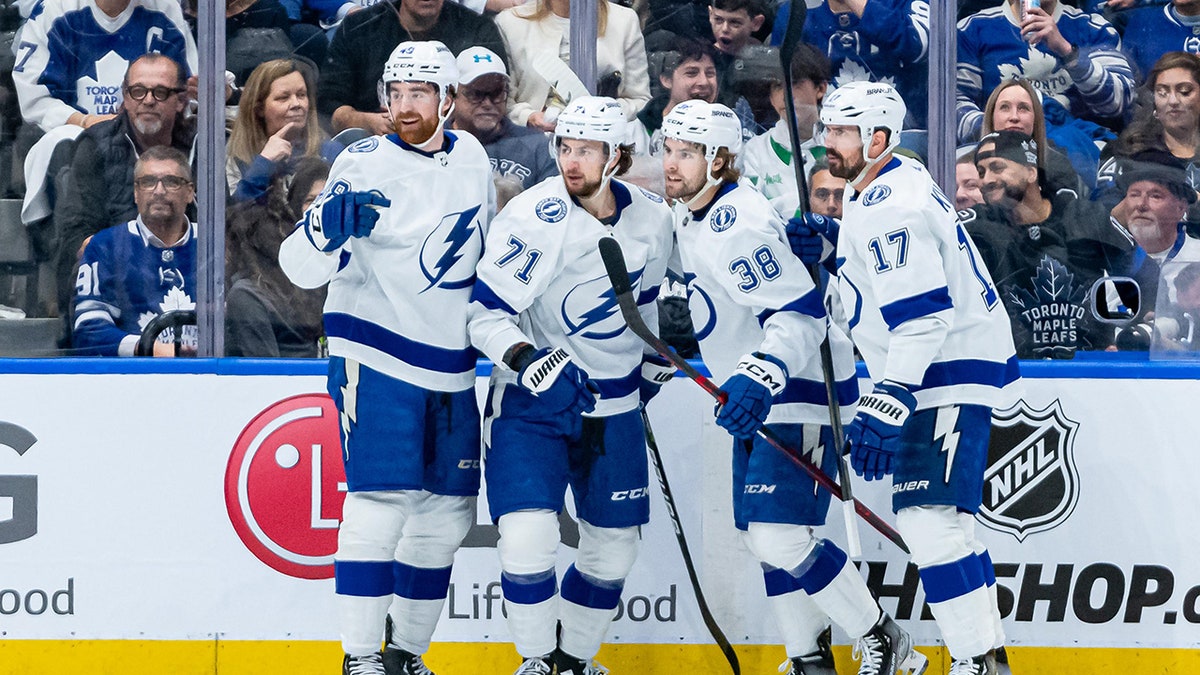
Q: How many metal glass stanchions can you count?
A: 3